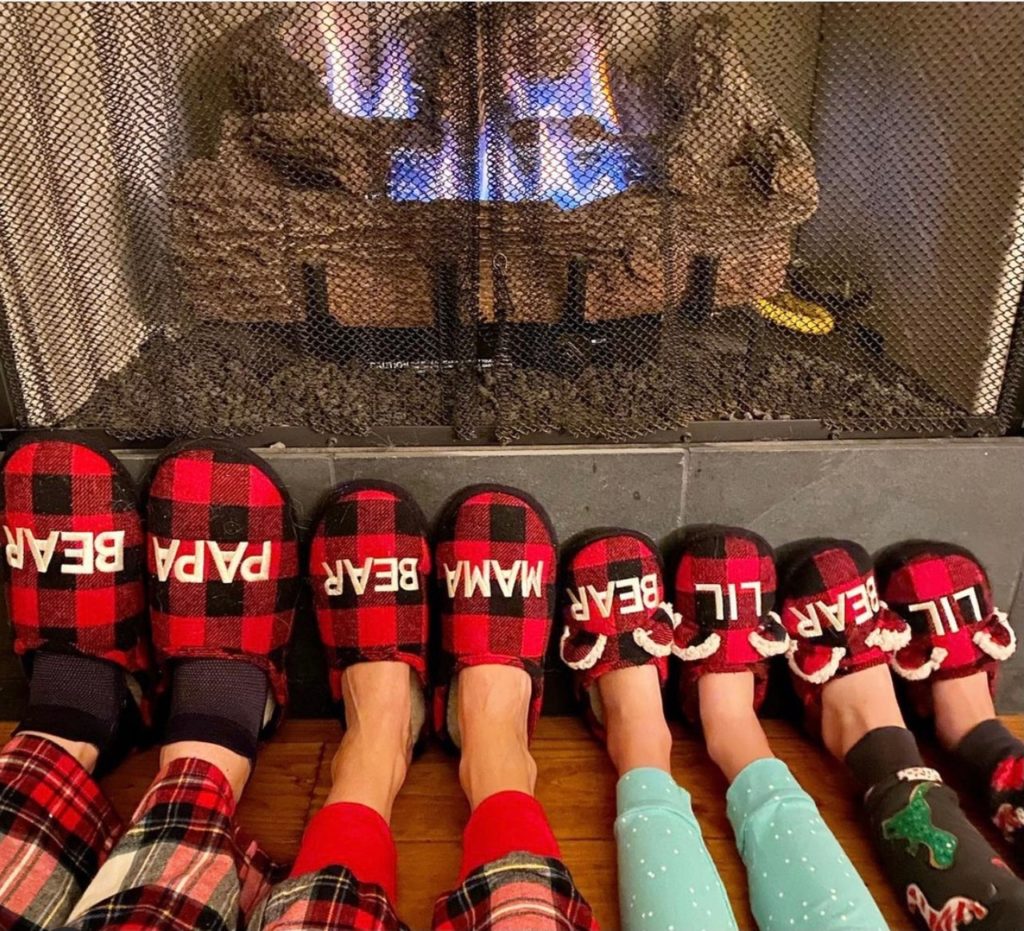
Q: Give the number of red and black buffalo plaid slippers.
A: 8